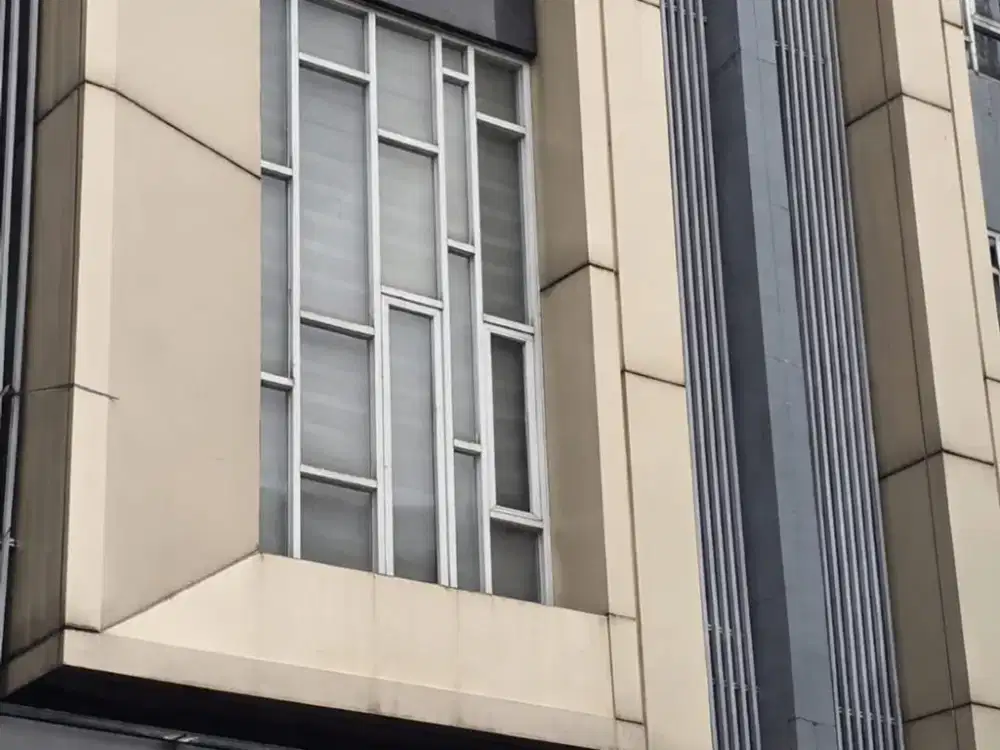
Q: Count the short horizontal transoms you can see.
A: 13